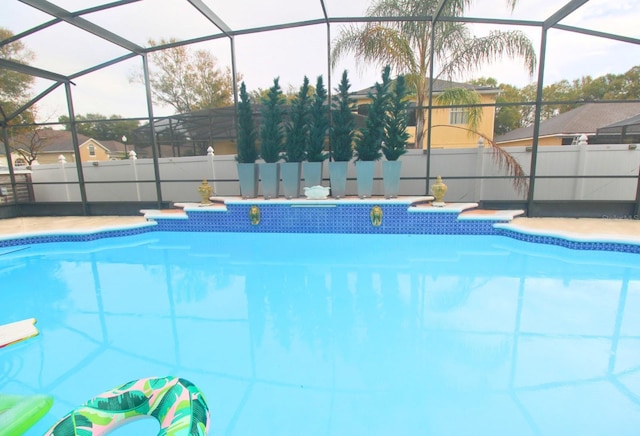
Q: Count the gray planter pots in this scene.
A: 7